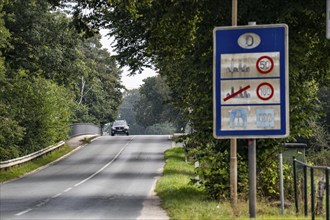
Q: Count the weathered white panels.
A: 3